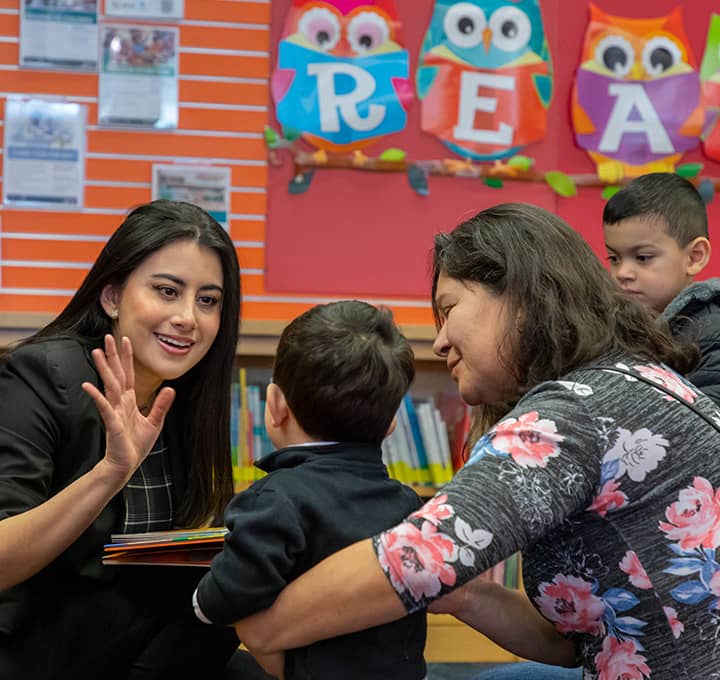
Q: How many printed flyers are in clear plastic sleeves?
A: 5